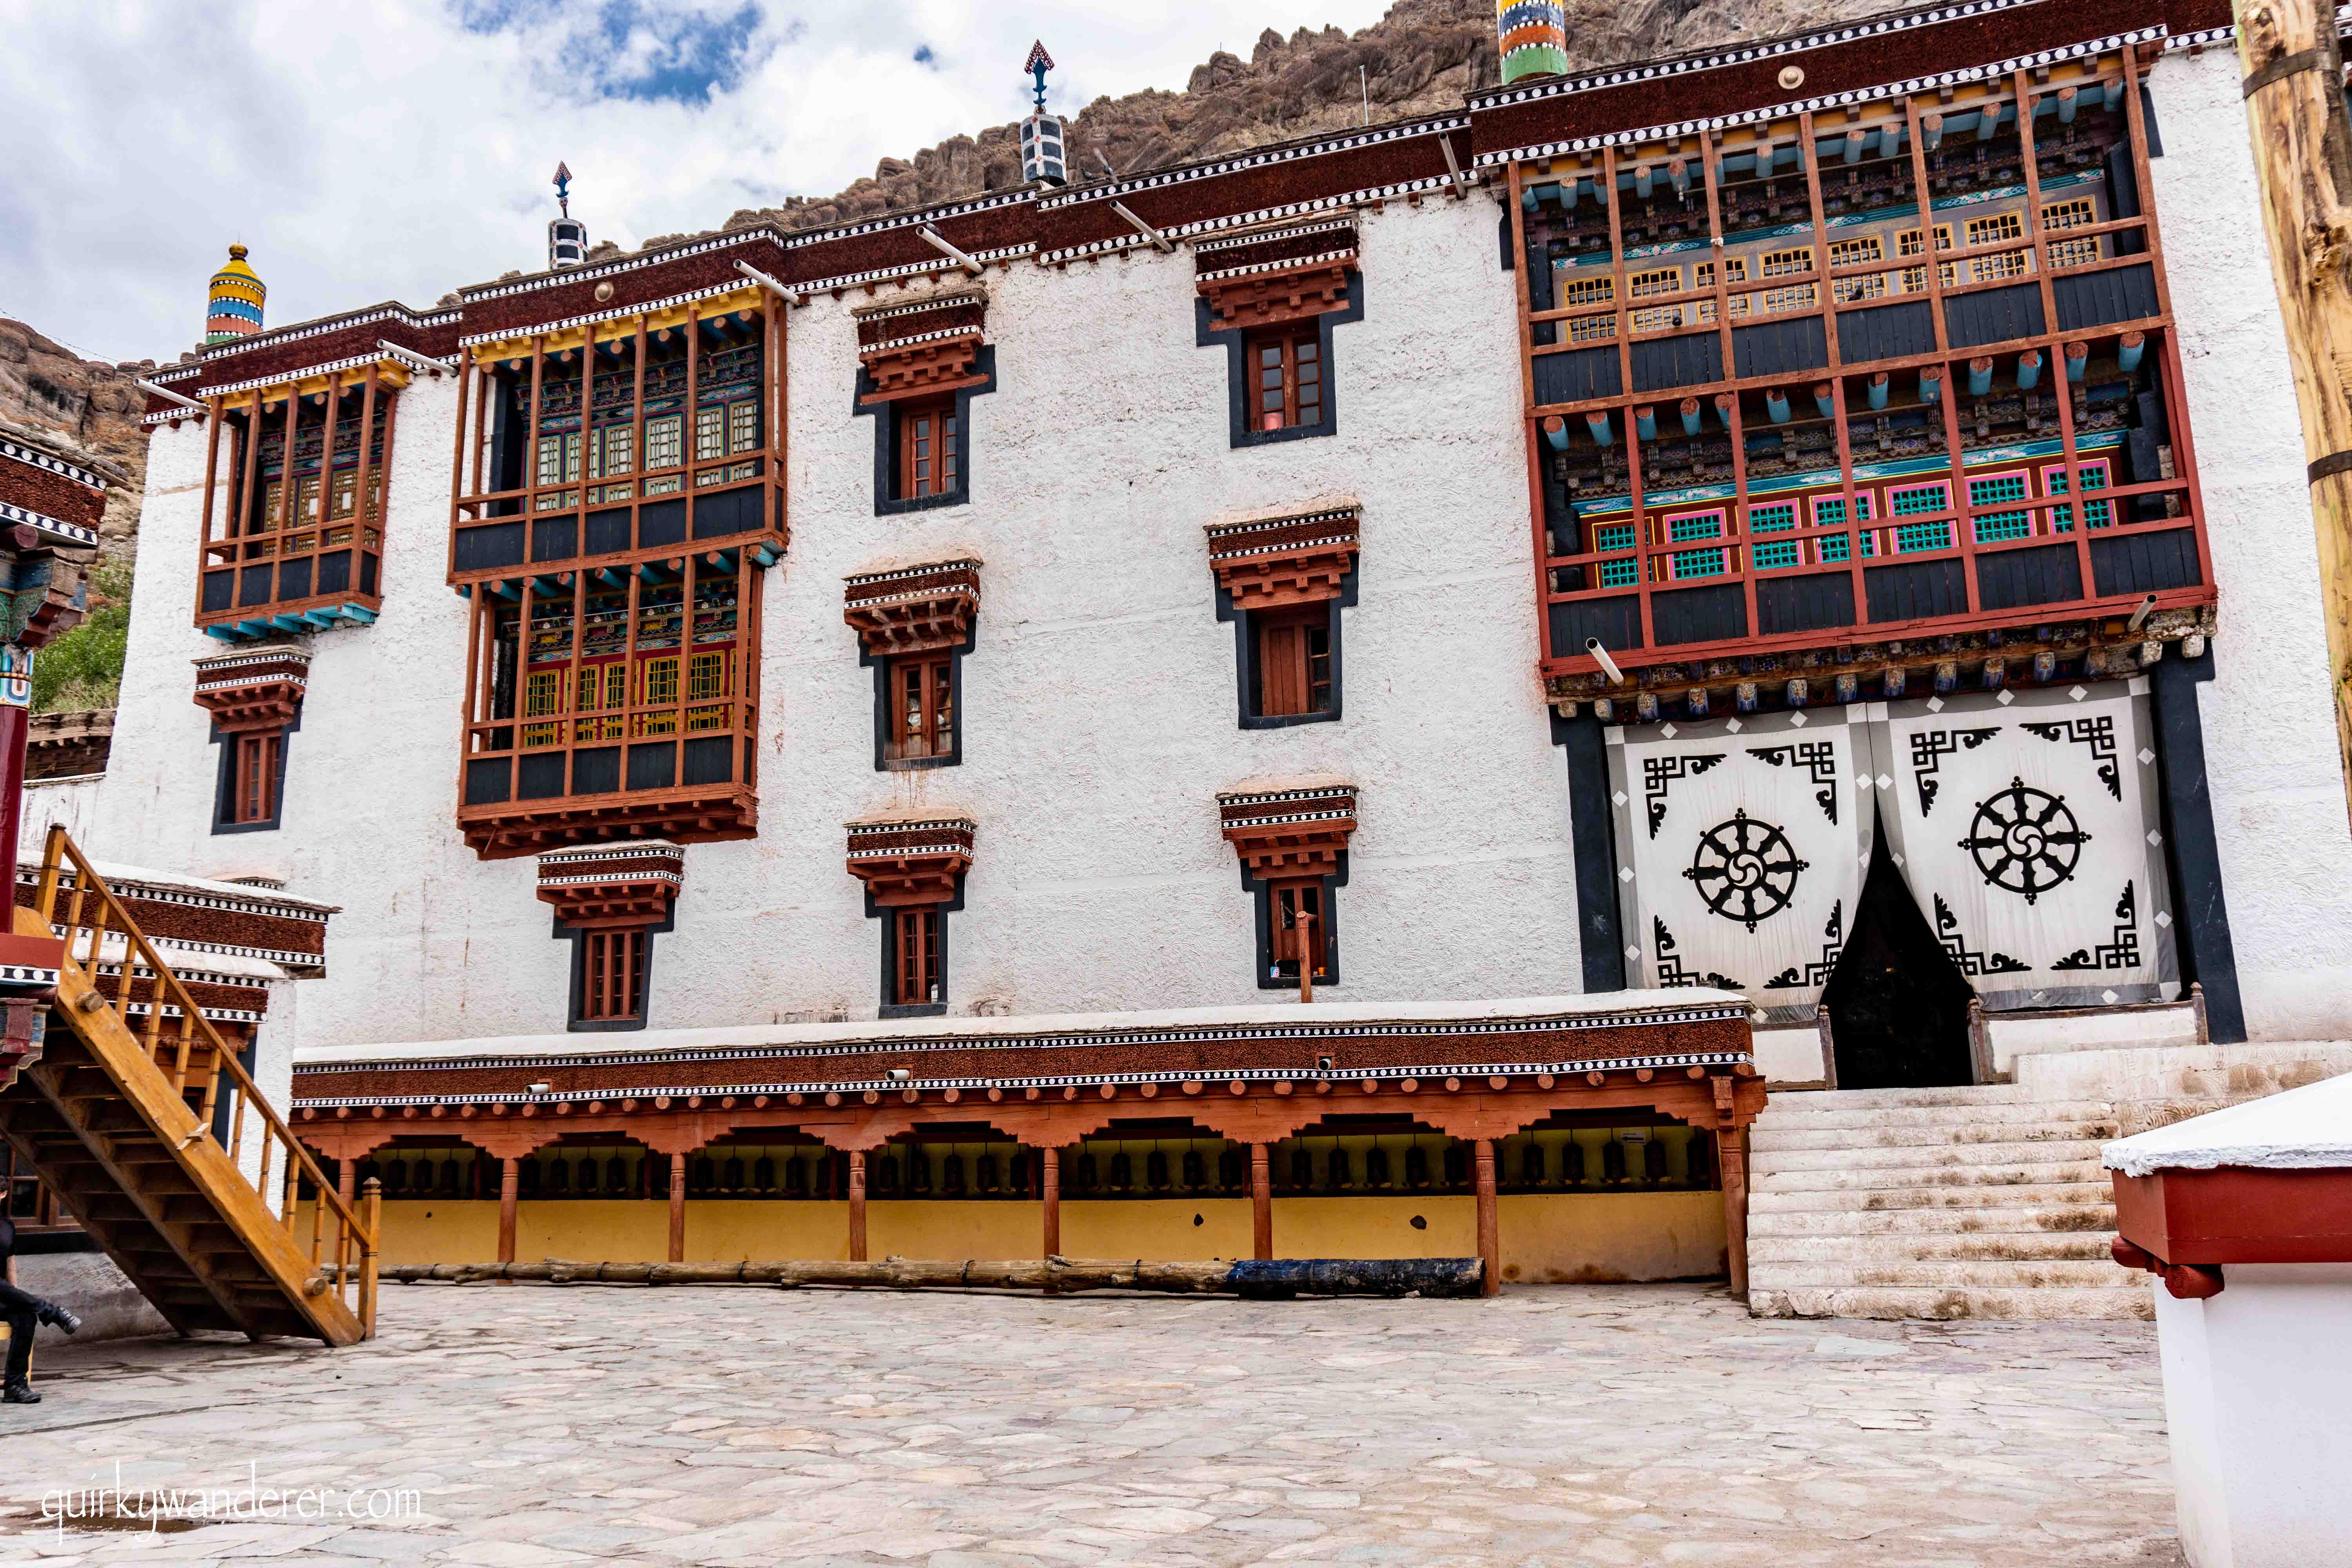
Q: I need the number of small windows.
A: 8